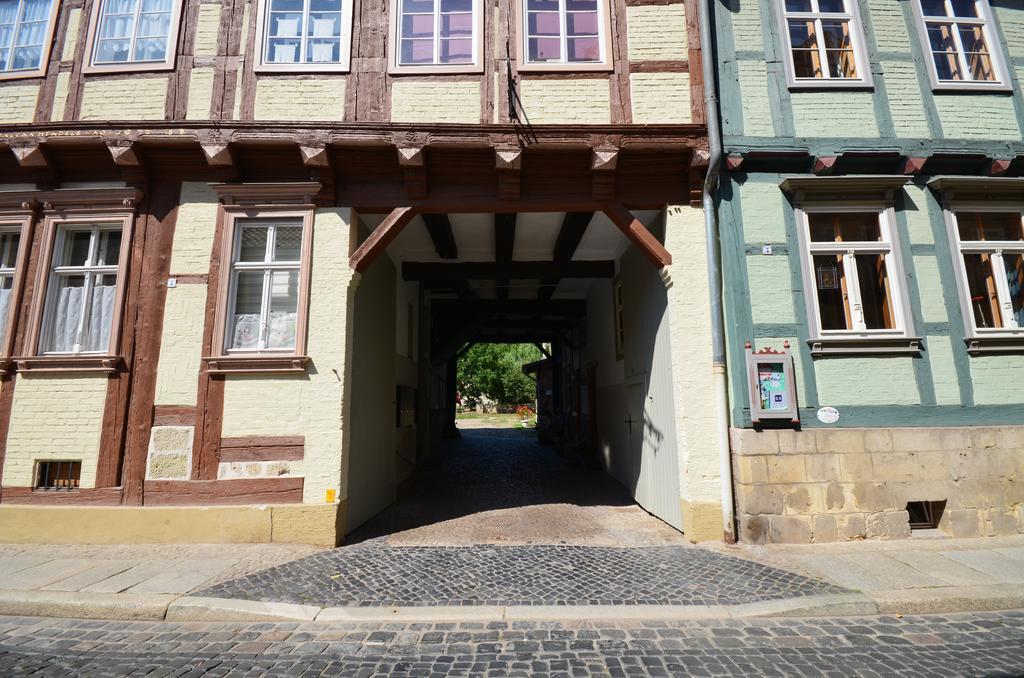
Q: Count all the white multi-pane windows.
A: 12